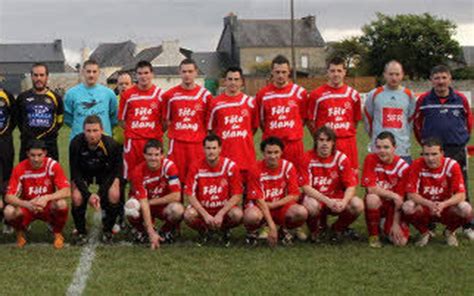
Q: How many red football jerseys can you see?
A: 12